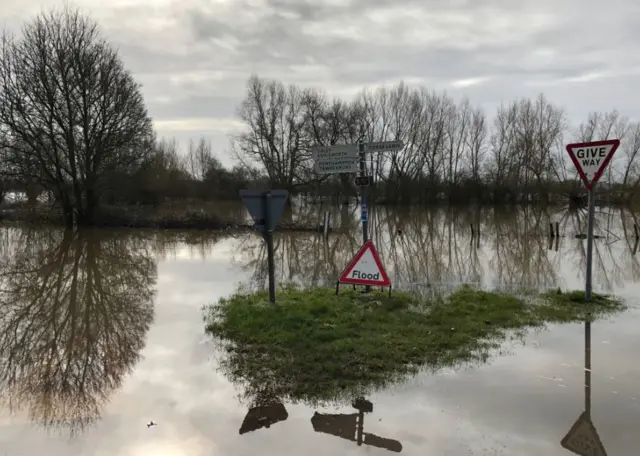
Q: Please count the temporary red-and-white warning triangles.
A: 1